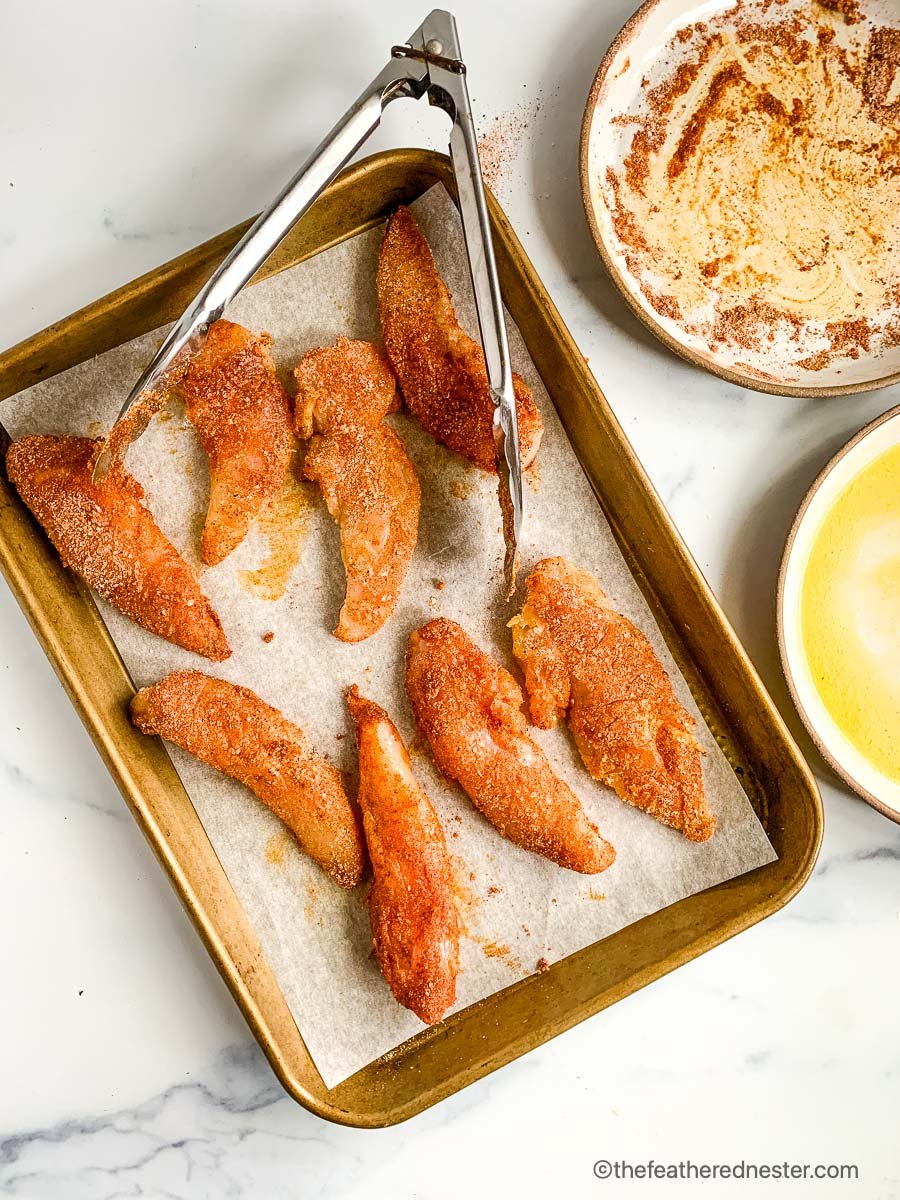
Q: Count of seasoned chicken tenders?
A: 8